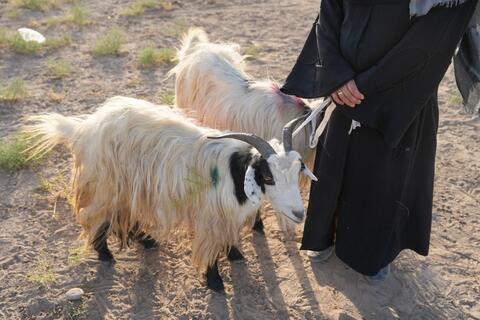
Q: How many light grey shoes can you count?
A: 2